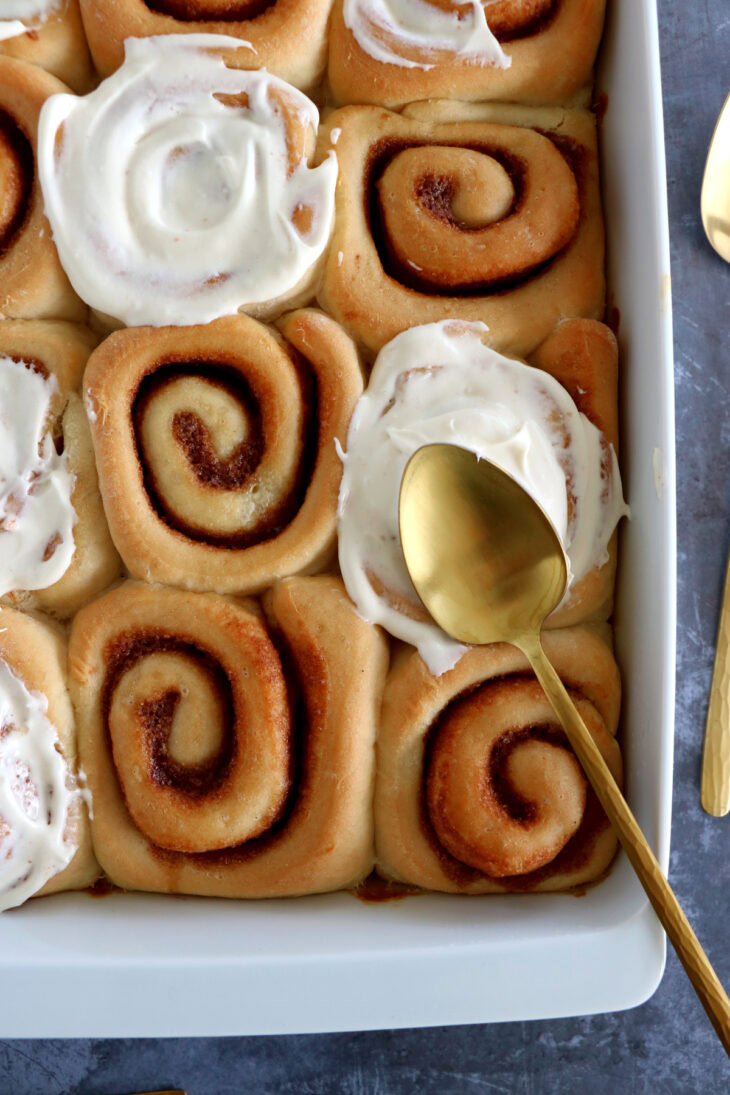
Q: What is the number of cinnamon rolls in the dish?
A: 12